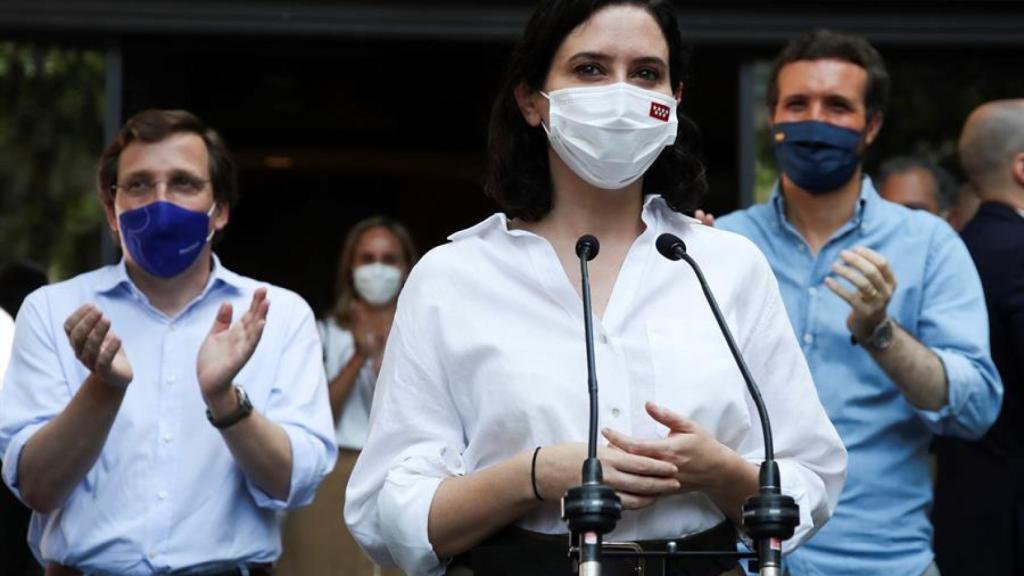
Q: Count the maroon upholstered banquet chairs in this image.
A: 0